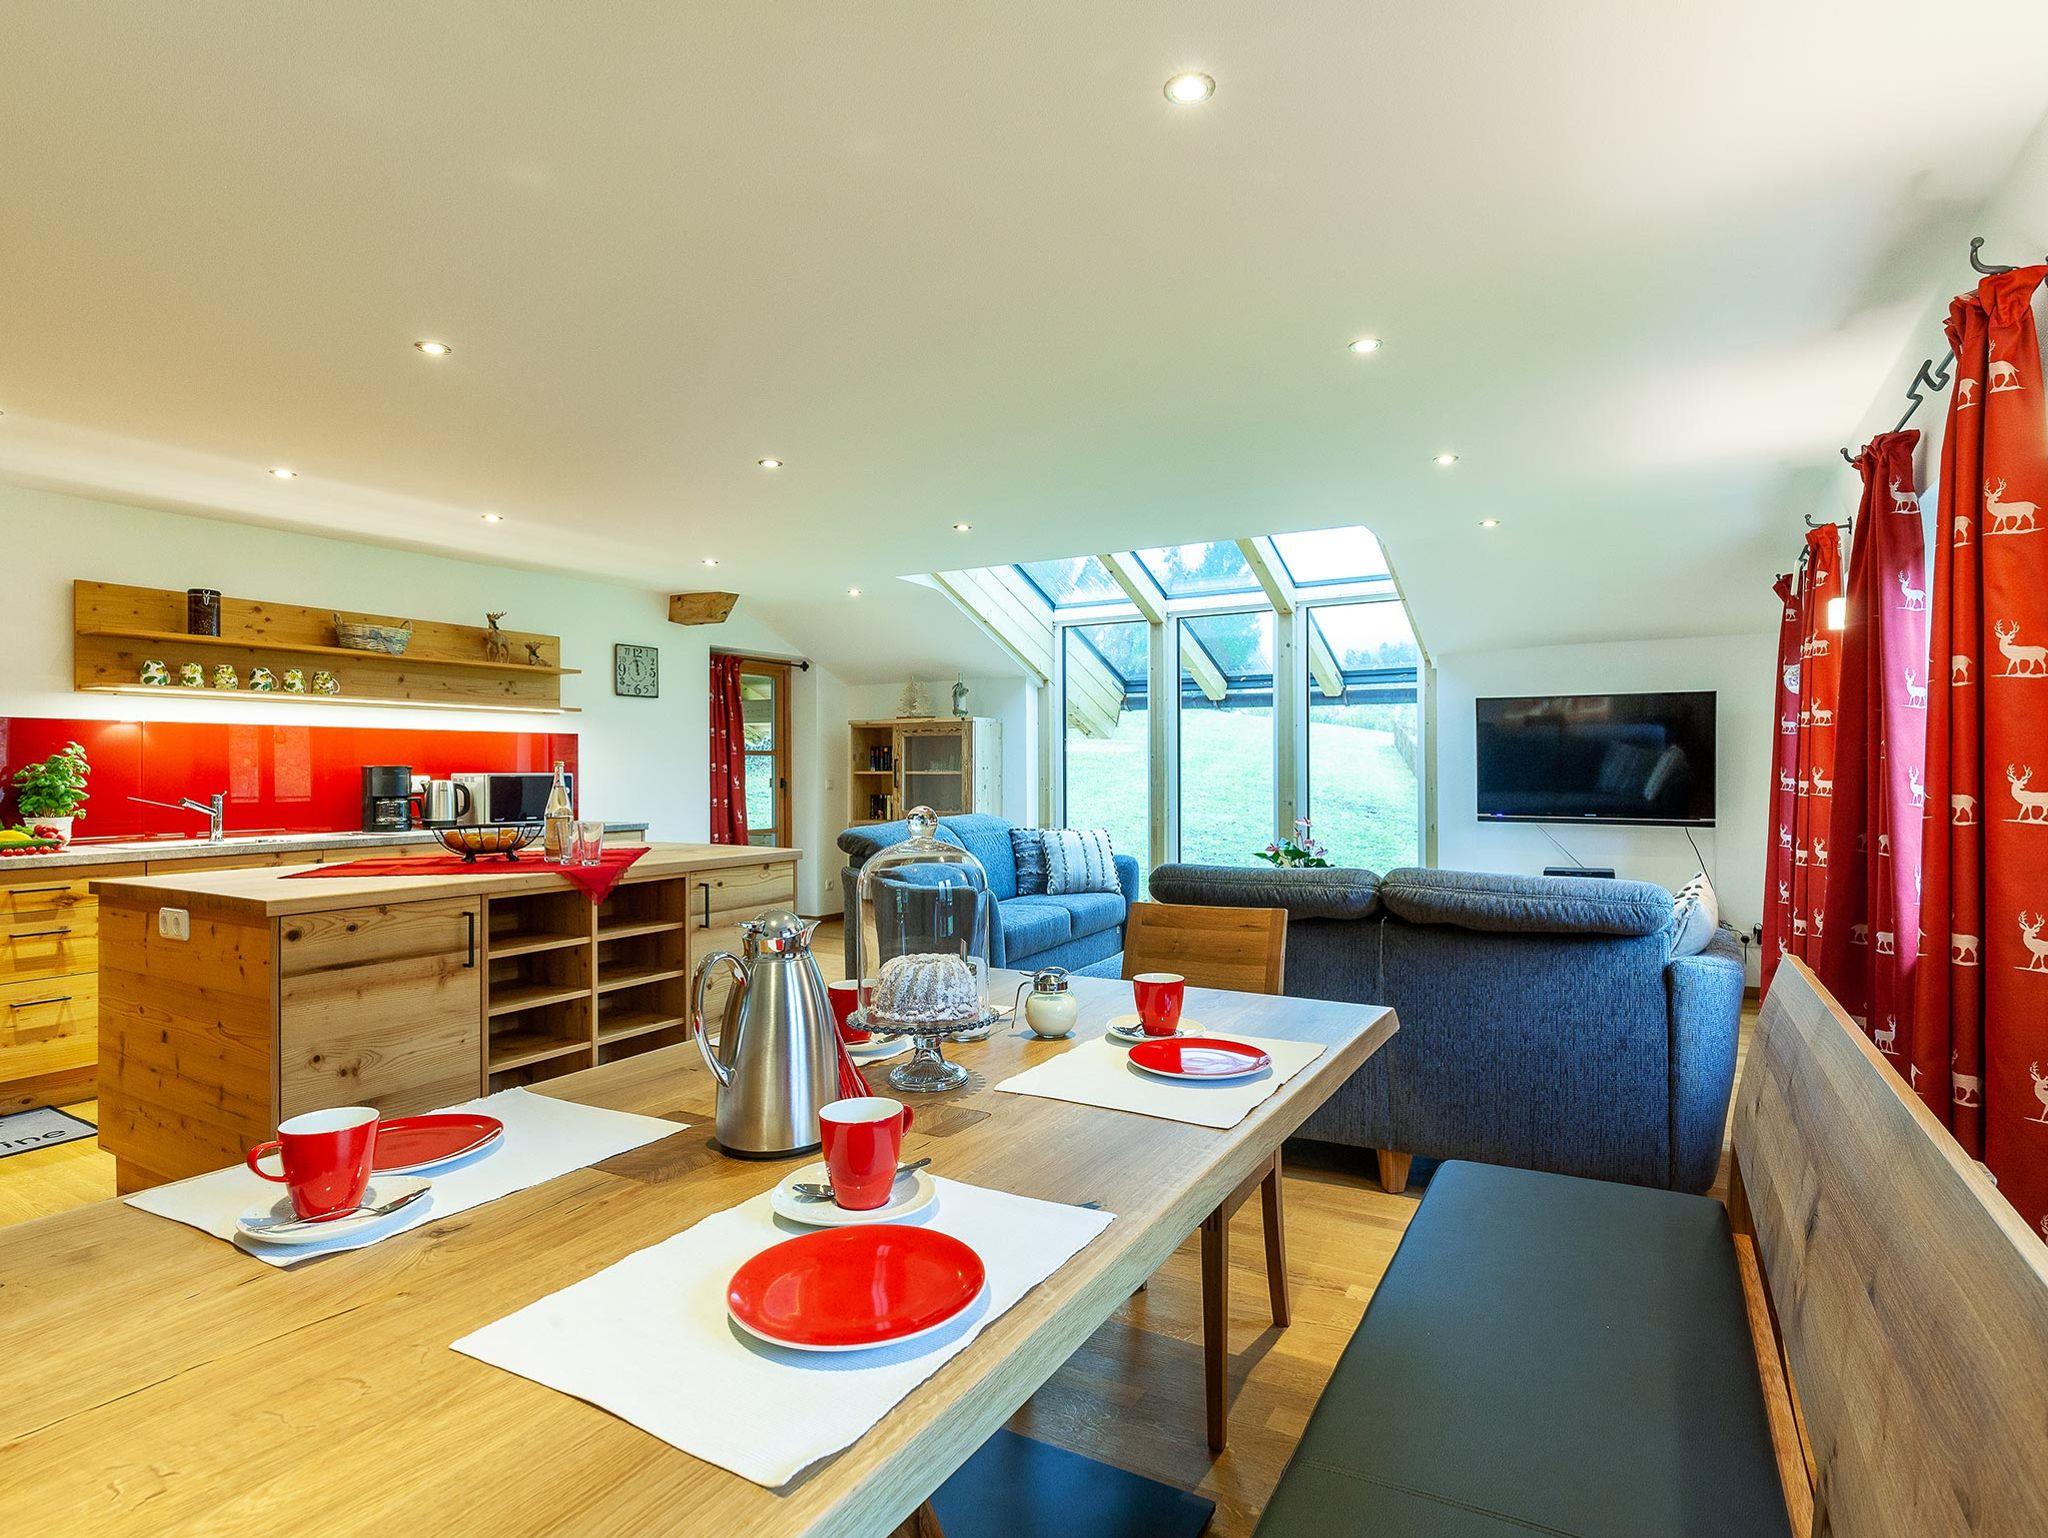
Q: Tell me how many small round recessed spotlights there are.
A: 11